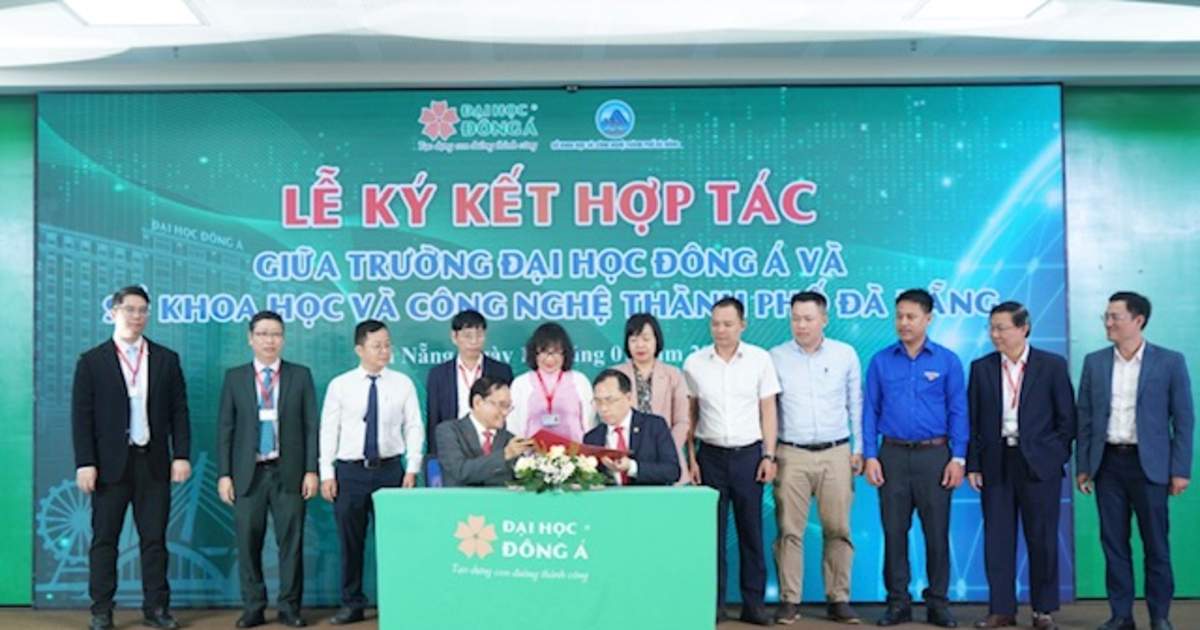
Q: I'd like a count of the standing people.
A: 11